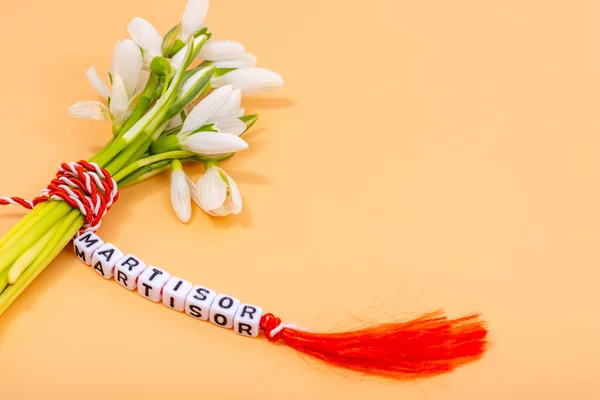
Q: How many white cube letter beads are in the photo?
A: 8